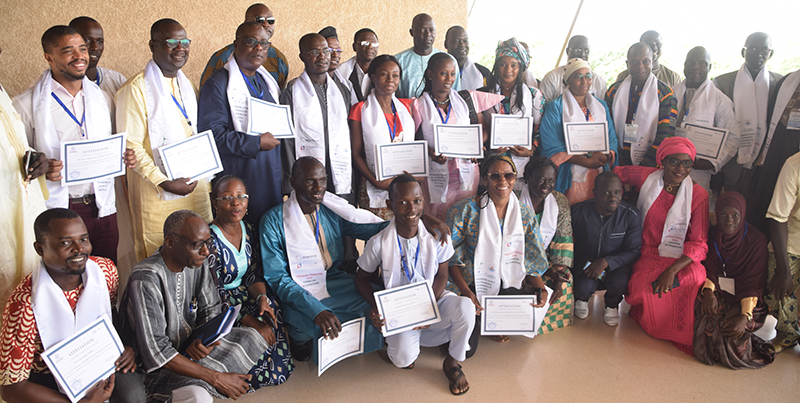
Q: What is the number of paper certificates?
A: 12